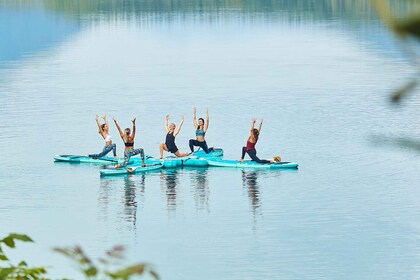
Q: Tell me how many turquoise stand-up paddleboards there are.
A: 4